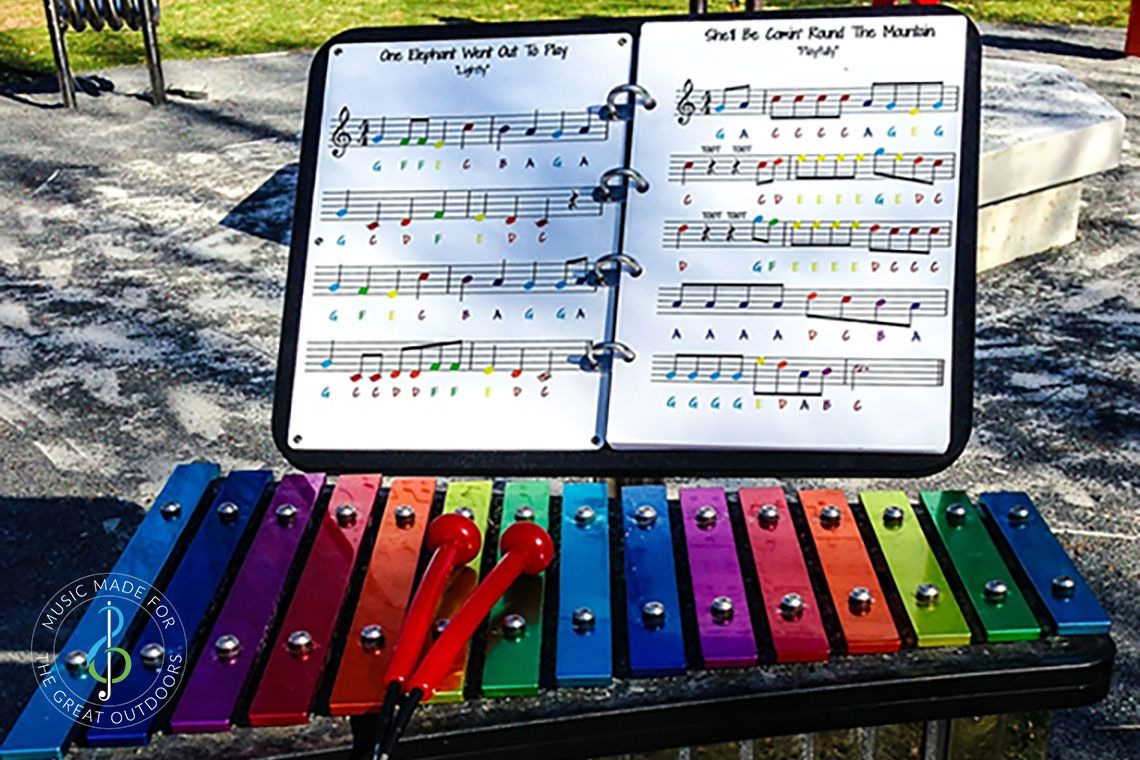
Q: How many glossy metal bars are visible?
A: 15